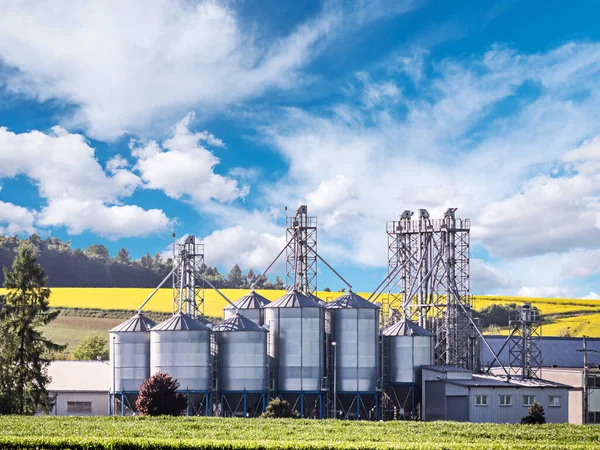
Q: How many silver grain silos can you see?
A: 7